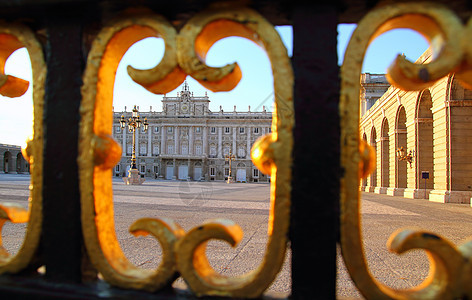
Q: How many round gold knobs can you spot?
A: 4